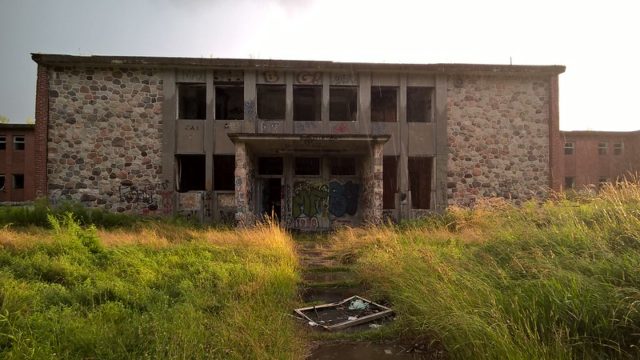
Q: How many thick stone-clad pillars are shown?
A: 2